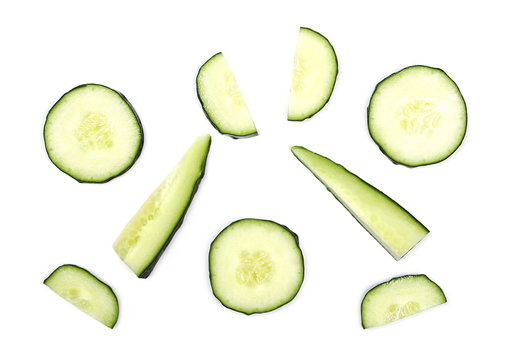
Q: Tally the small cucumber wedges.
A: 4